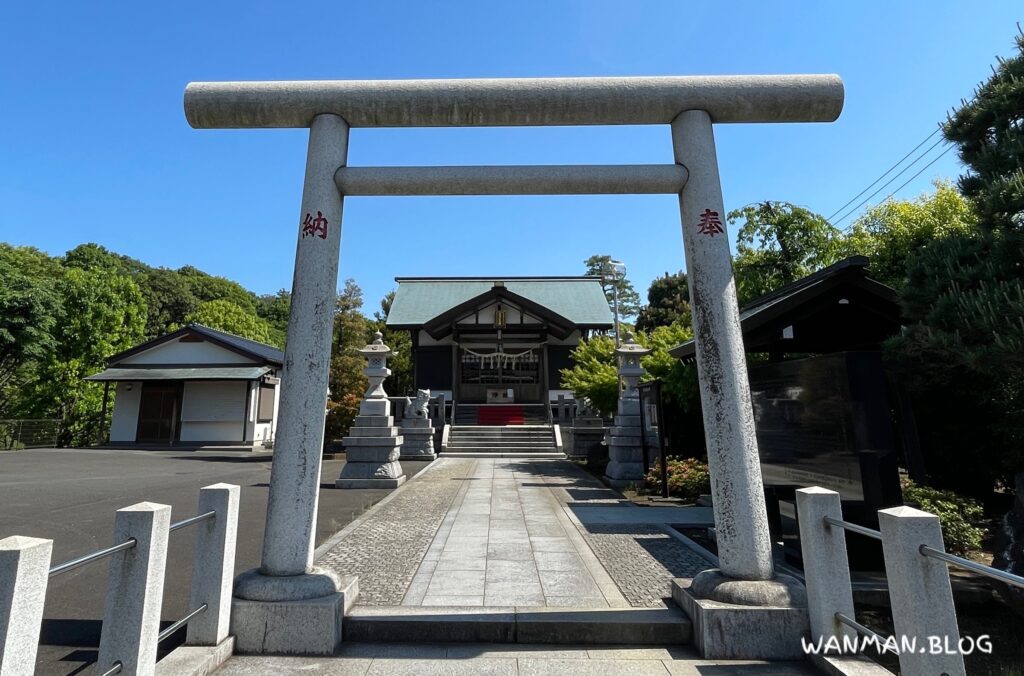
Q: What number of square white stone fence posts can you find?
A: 5